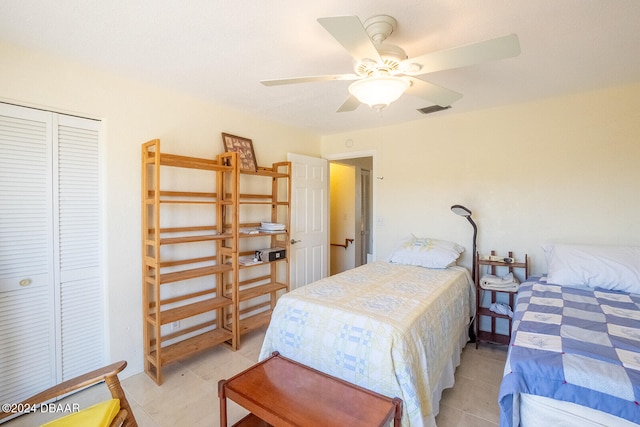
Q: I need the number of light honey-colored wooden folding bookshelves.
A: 2